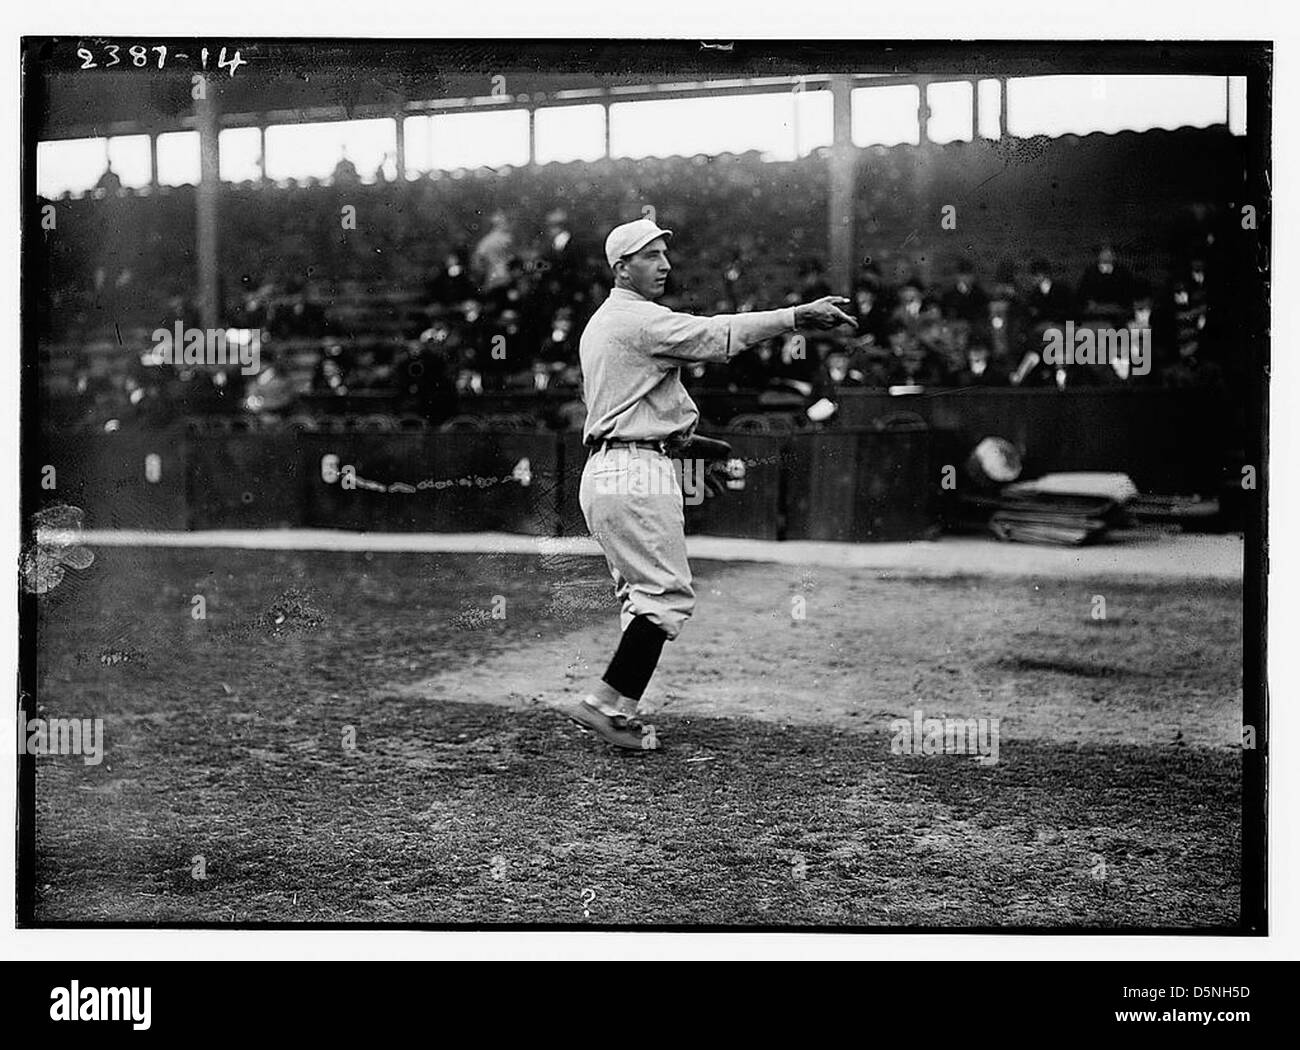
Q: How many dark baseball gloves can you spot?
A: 1